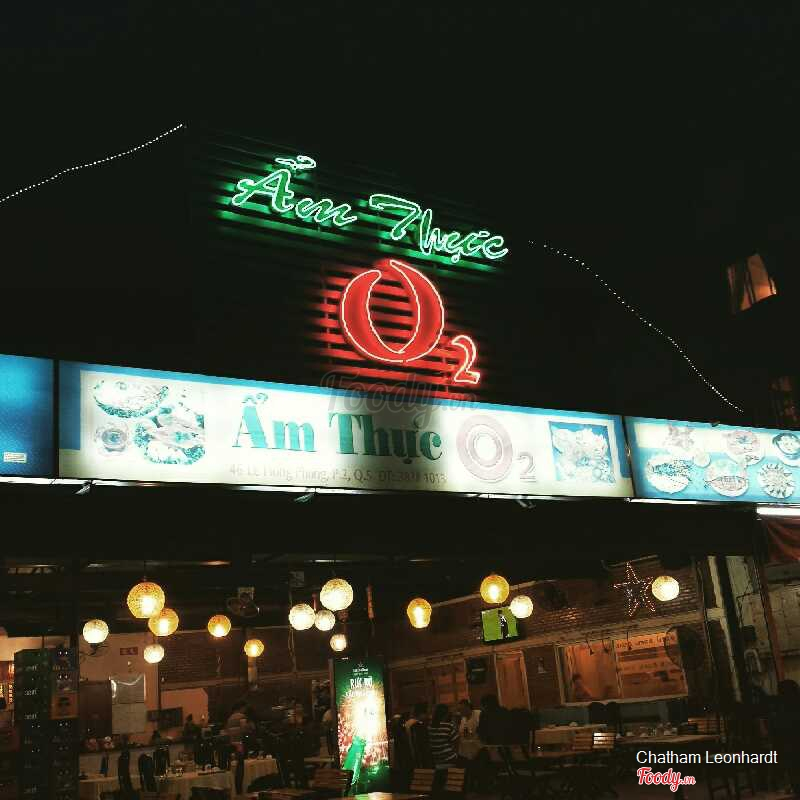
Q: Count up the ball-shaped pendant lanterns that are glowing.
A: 14